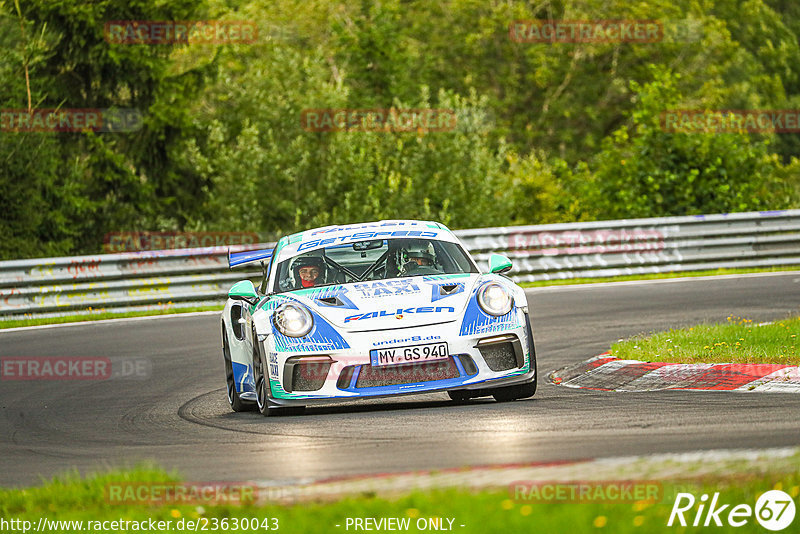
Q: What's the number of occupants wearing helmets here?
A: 2